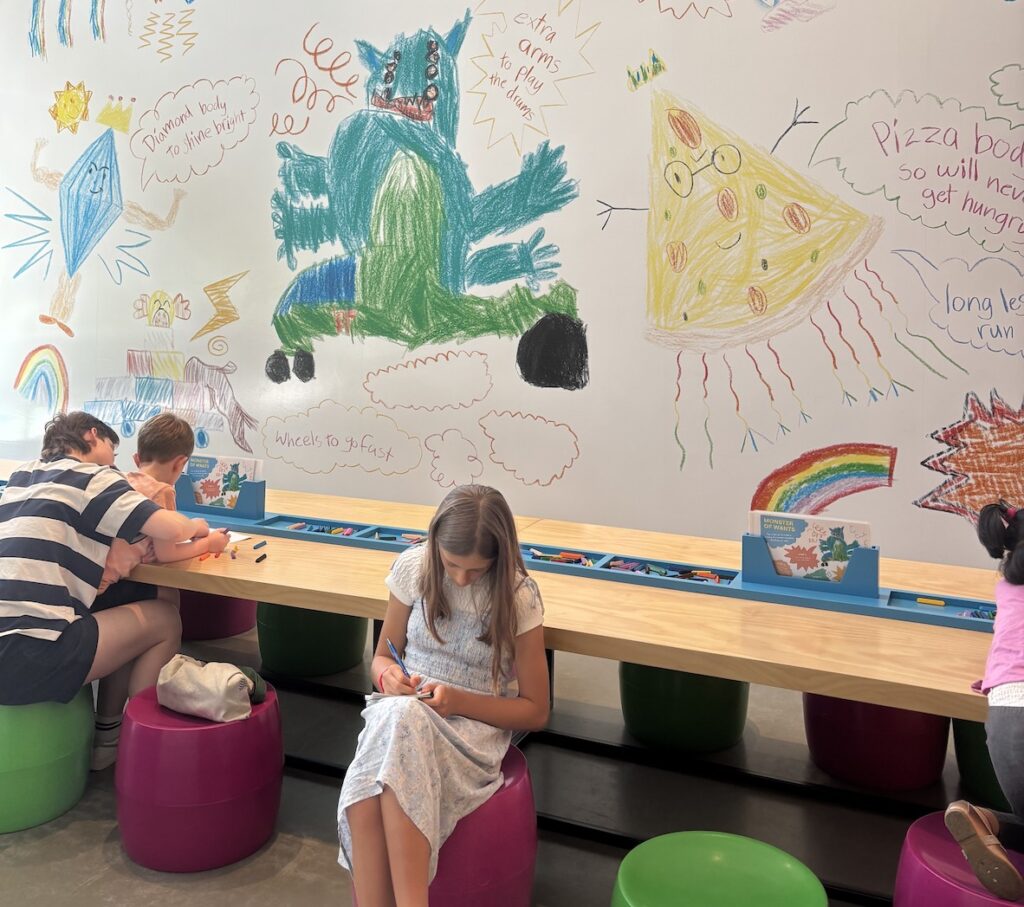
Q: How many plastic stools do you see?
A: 10